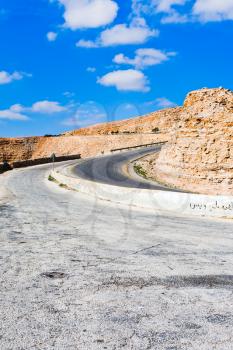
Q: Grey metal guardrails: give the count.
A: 1